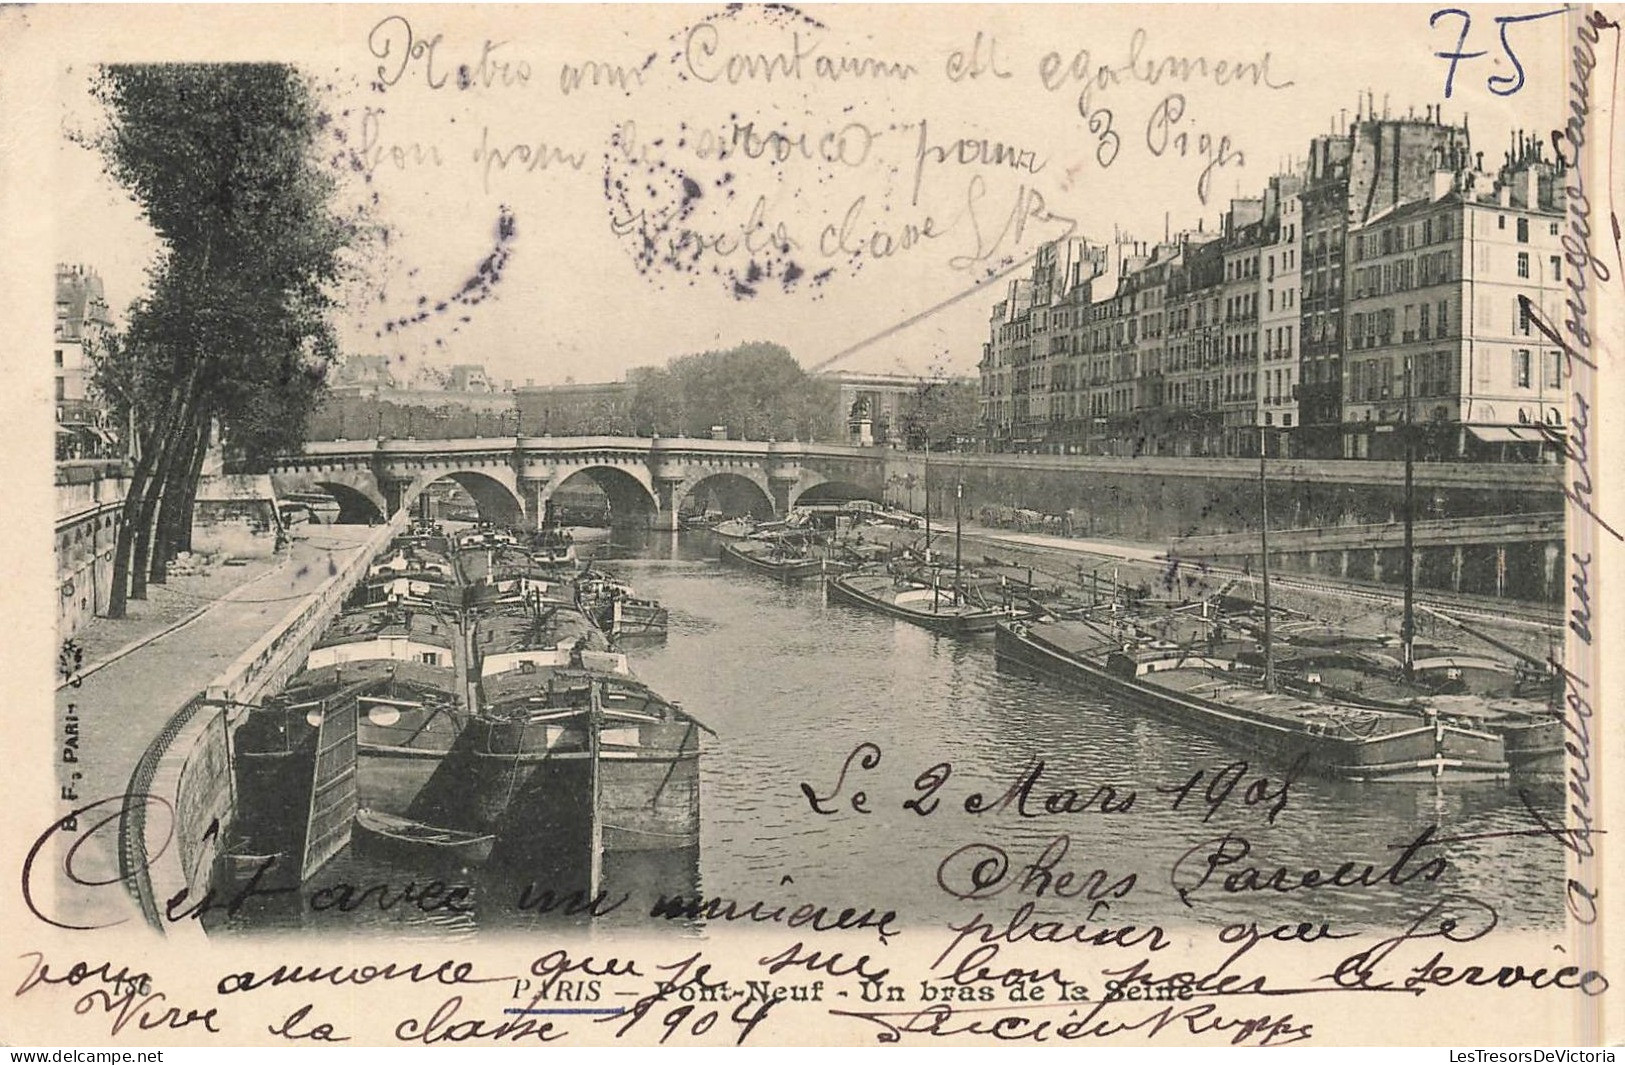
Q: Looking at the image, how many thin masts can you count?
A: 4